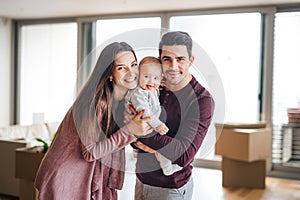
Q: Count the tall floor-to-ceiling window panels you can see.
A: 4